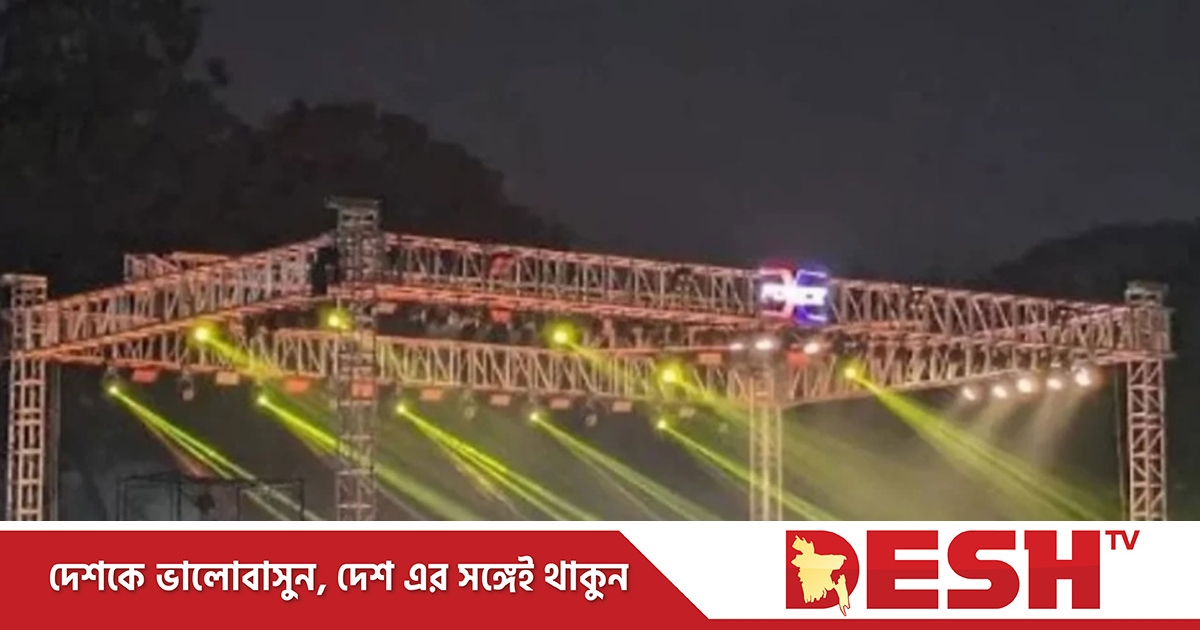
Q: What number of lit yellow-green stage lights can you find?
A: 10